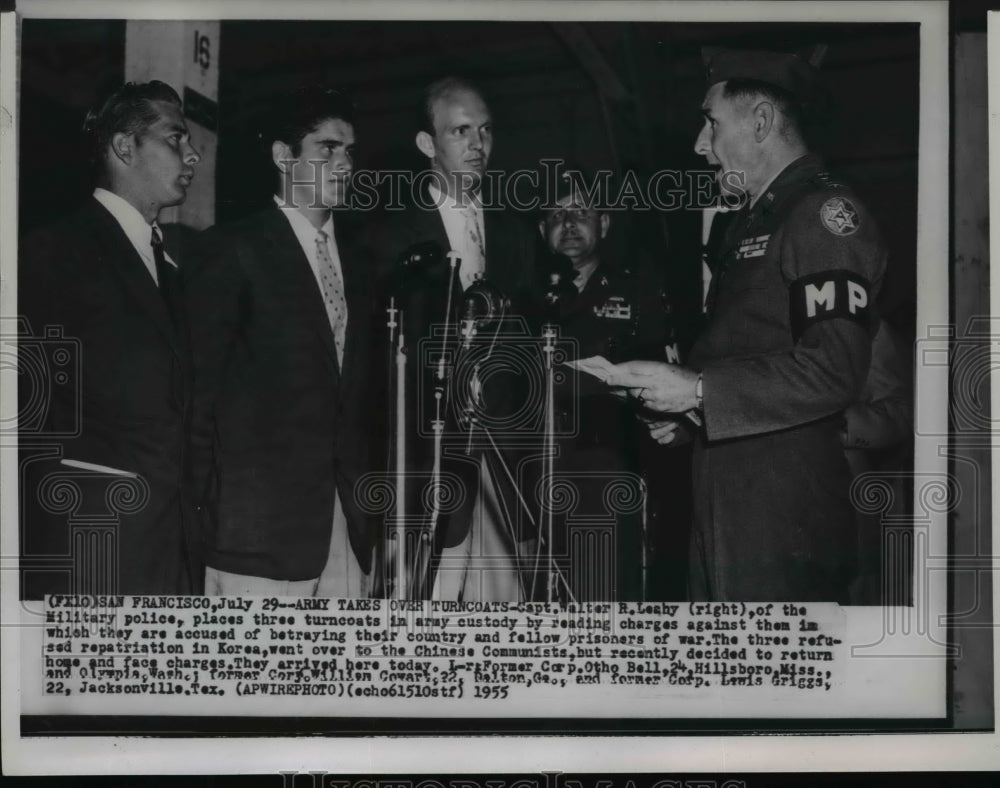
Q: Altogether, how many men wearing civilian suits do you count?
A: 3